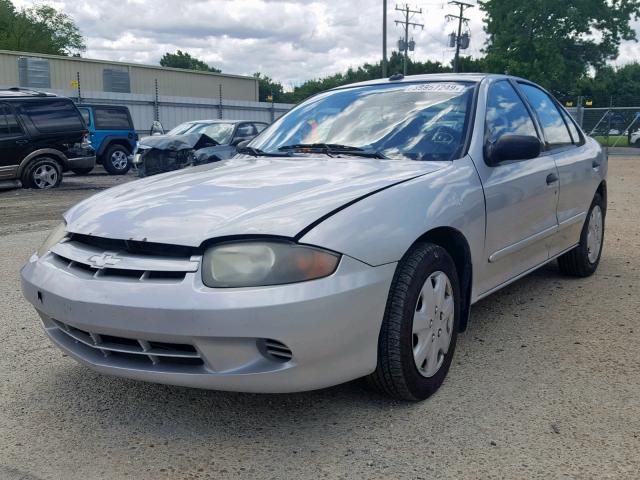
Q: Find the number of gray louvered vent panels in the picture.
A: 2